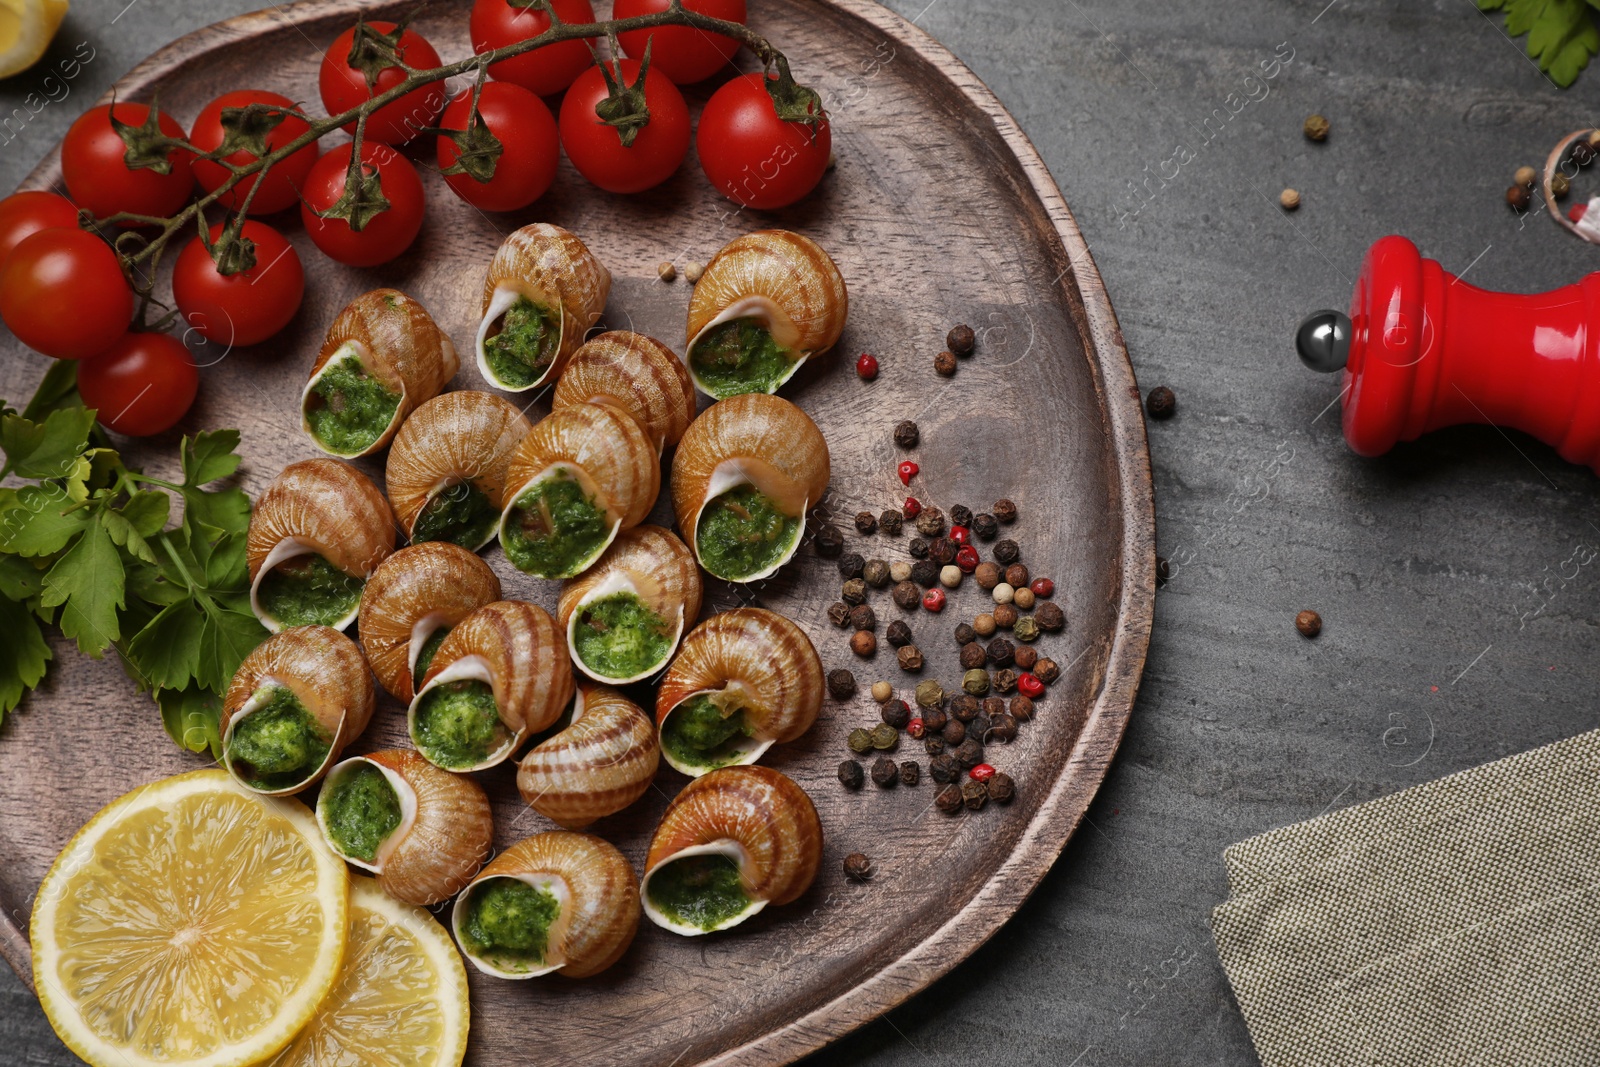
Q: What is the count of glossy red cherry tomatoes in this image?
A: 13